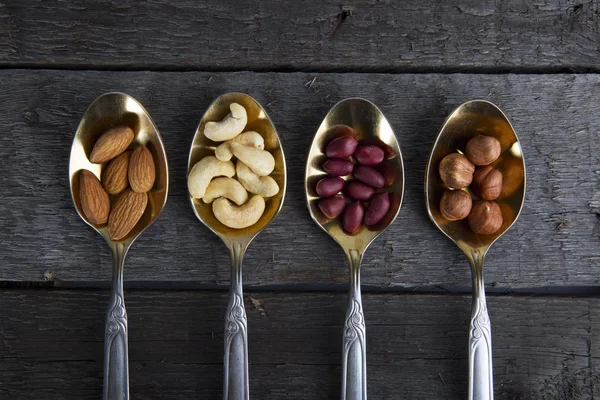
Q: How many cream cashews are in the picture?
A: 7